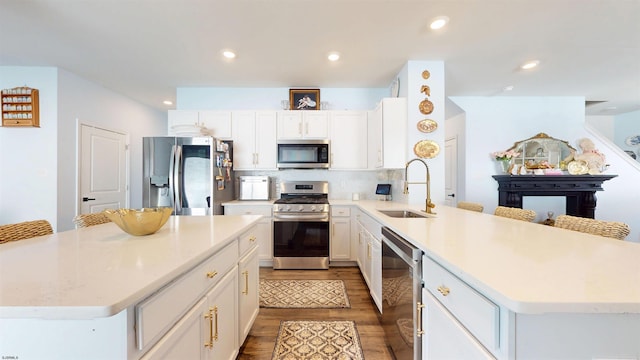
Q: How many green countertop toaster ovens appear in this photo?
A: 0